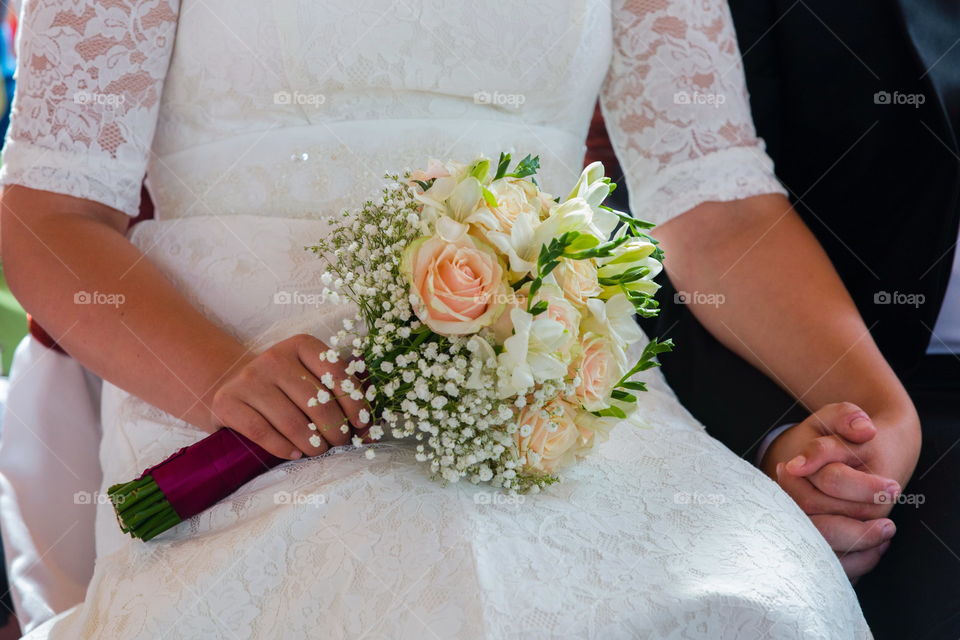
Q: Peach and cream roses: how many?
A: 6